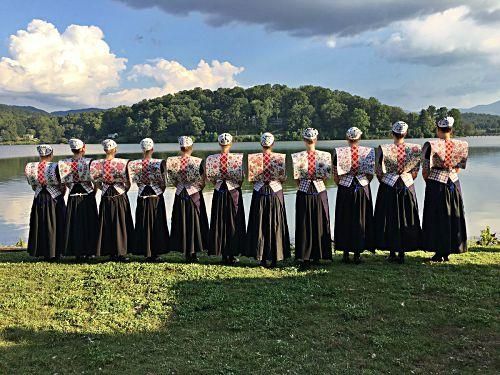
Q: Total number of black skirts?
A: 11